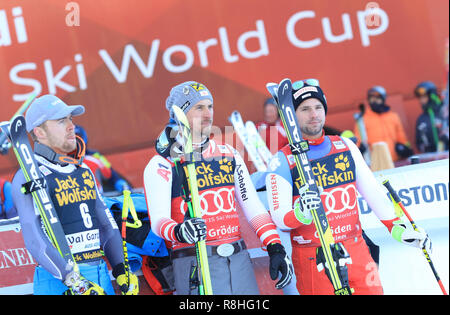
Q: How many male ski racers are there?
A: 3